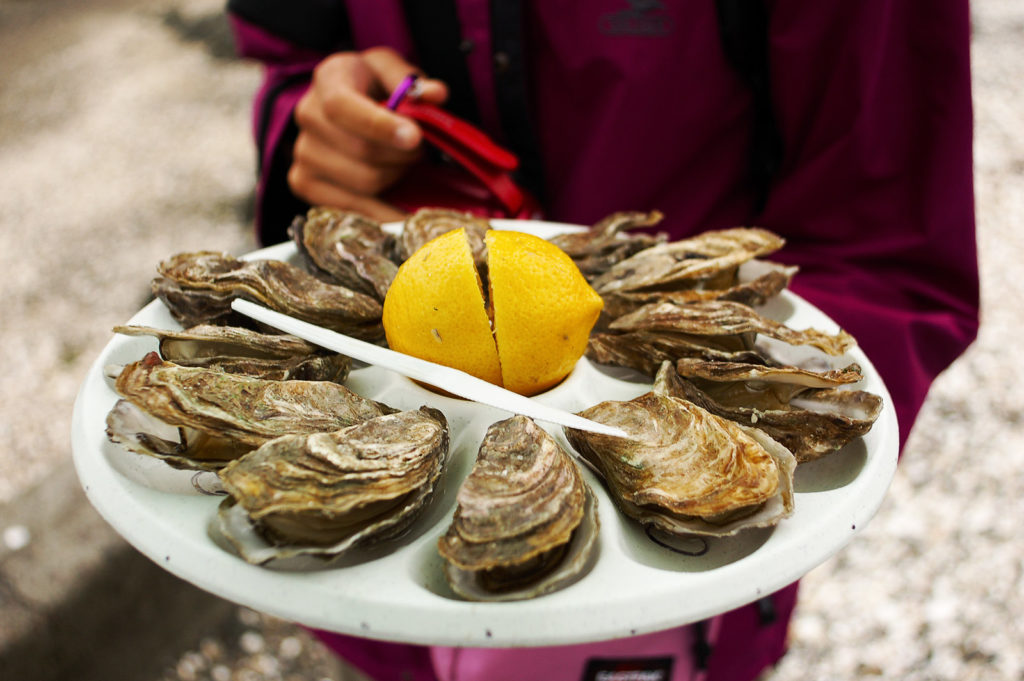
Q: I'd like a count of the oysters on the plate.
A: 12